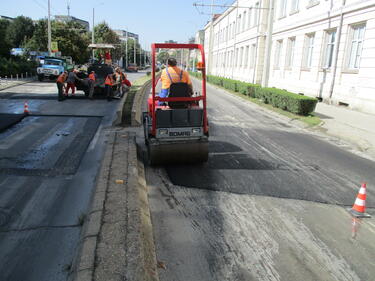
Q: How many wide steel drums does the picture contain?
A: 1